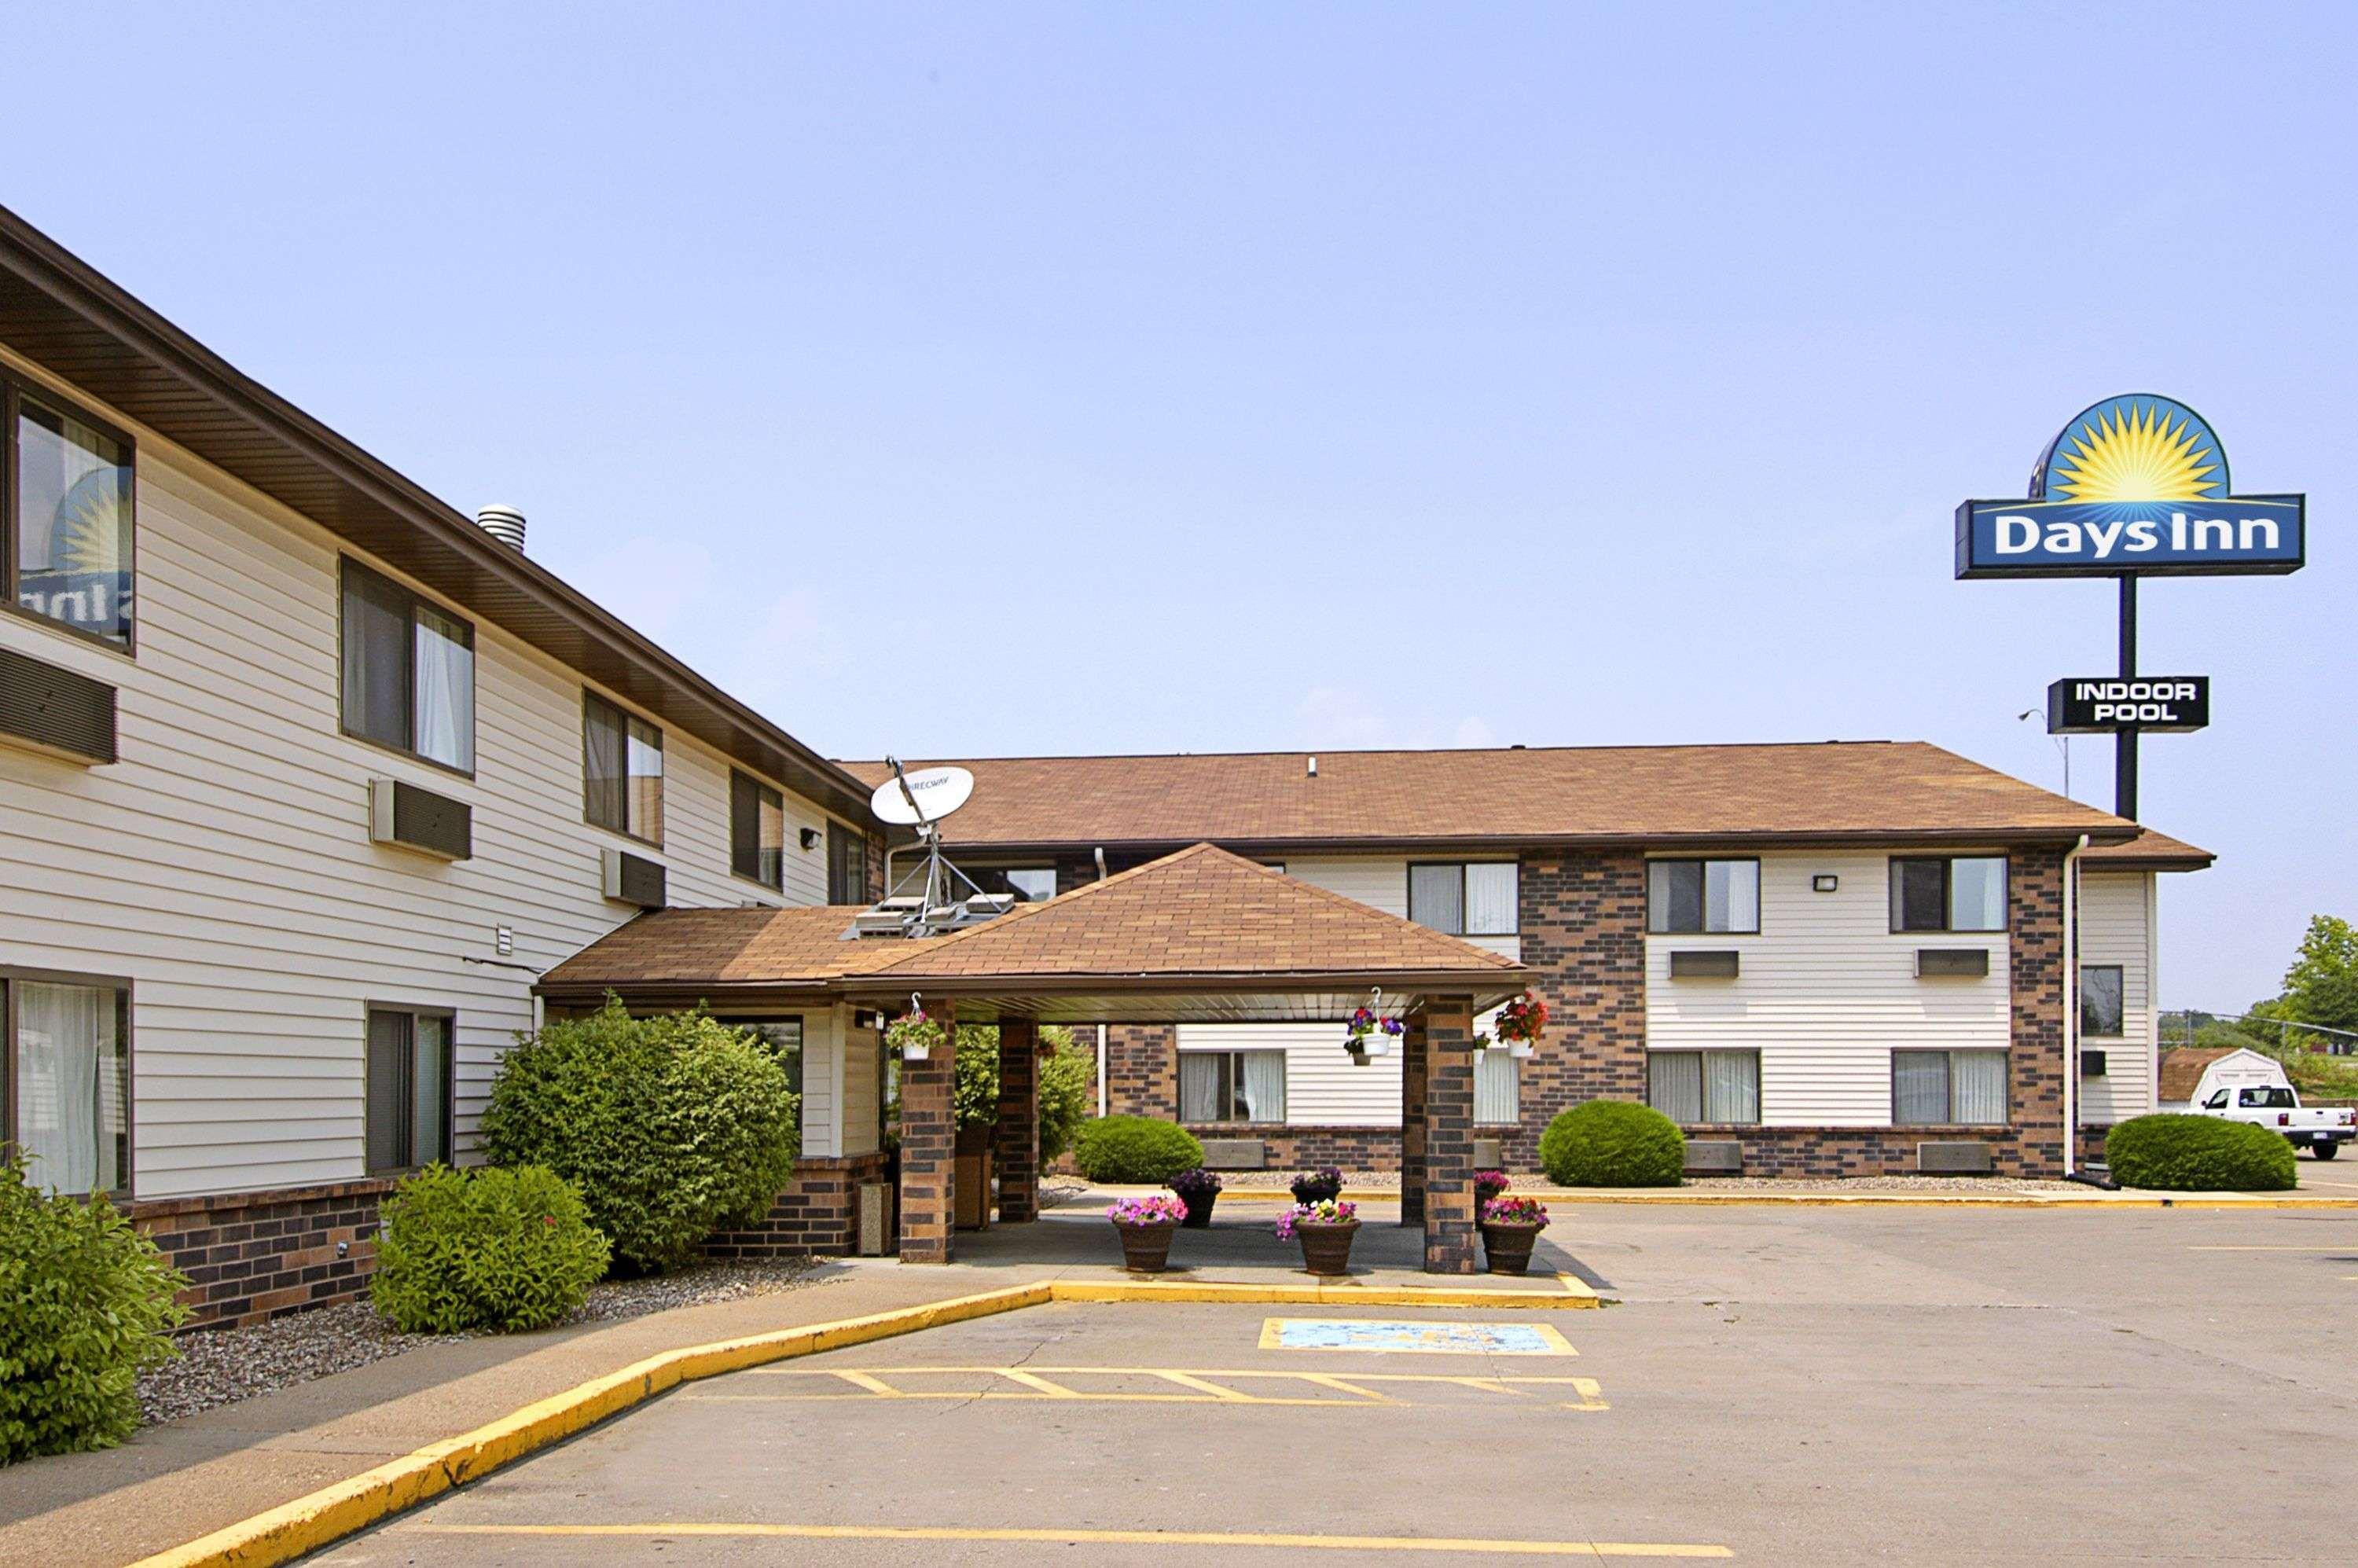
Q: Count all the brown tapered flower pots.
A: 6